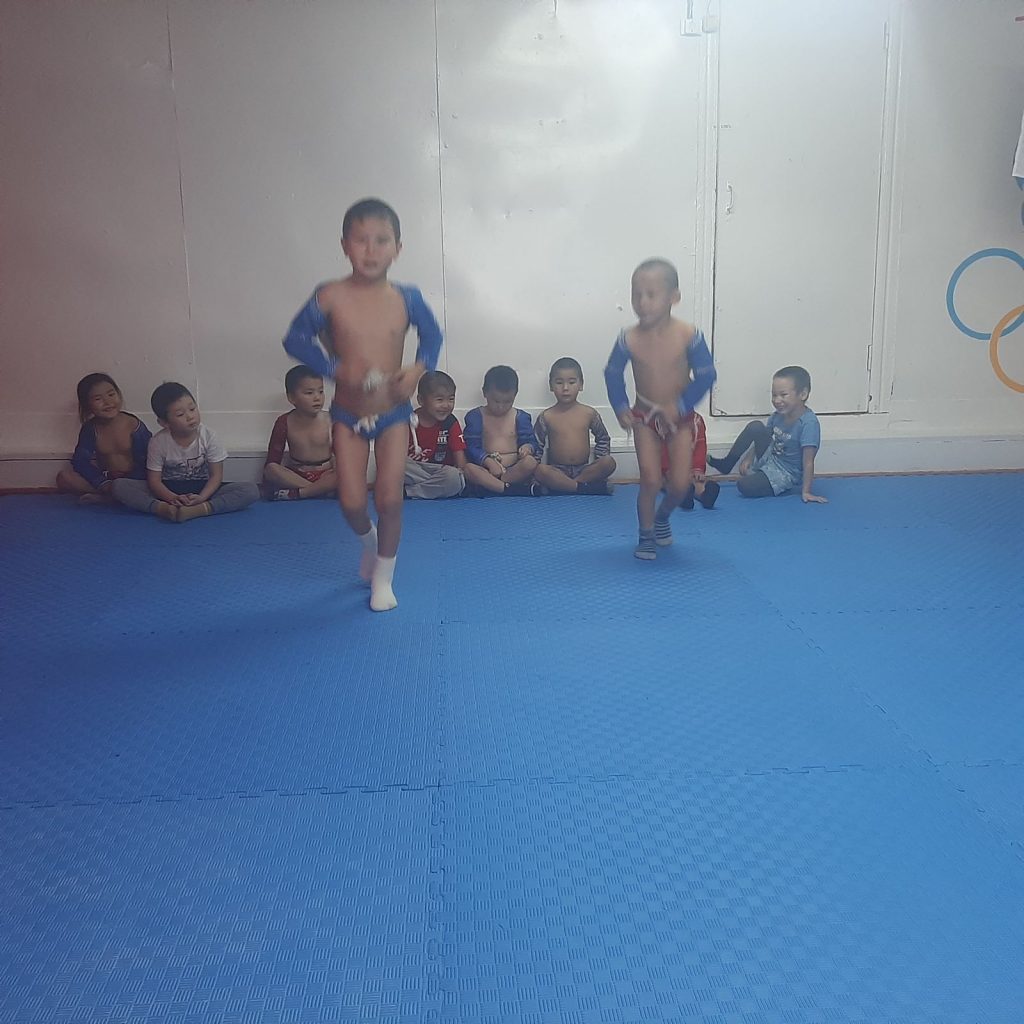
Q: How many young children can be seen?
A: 10